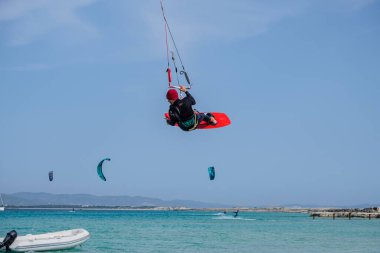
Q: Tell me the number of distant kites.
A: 3